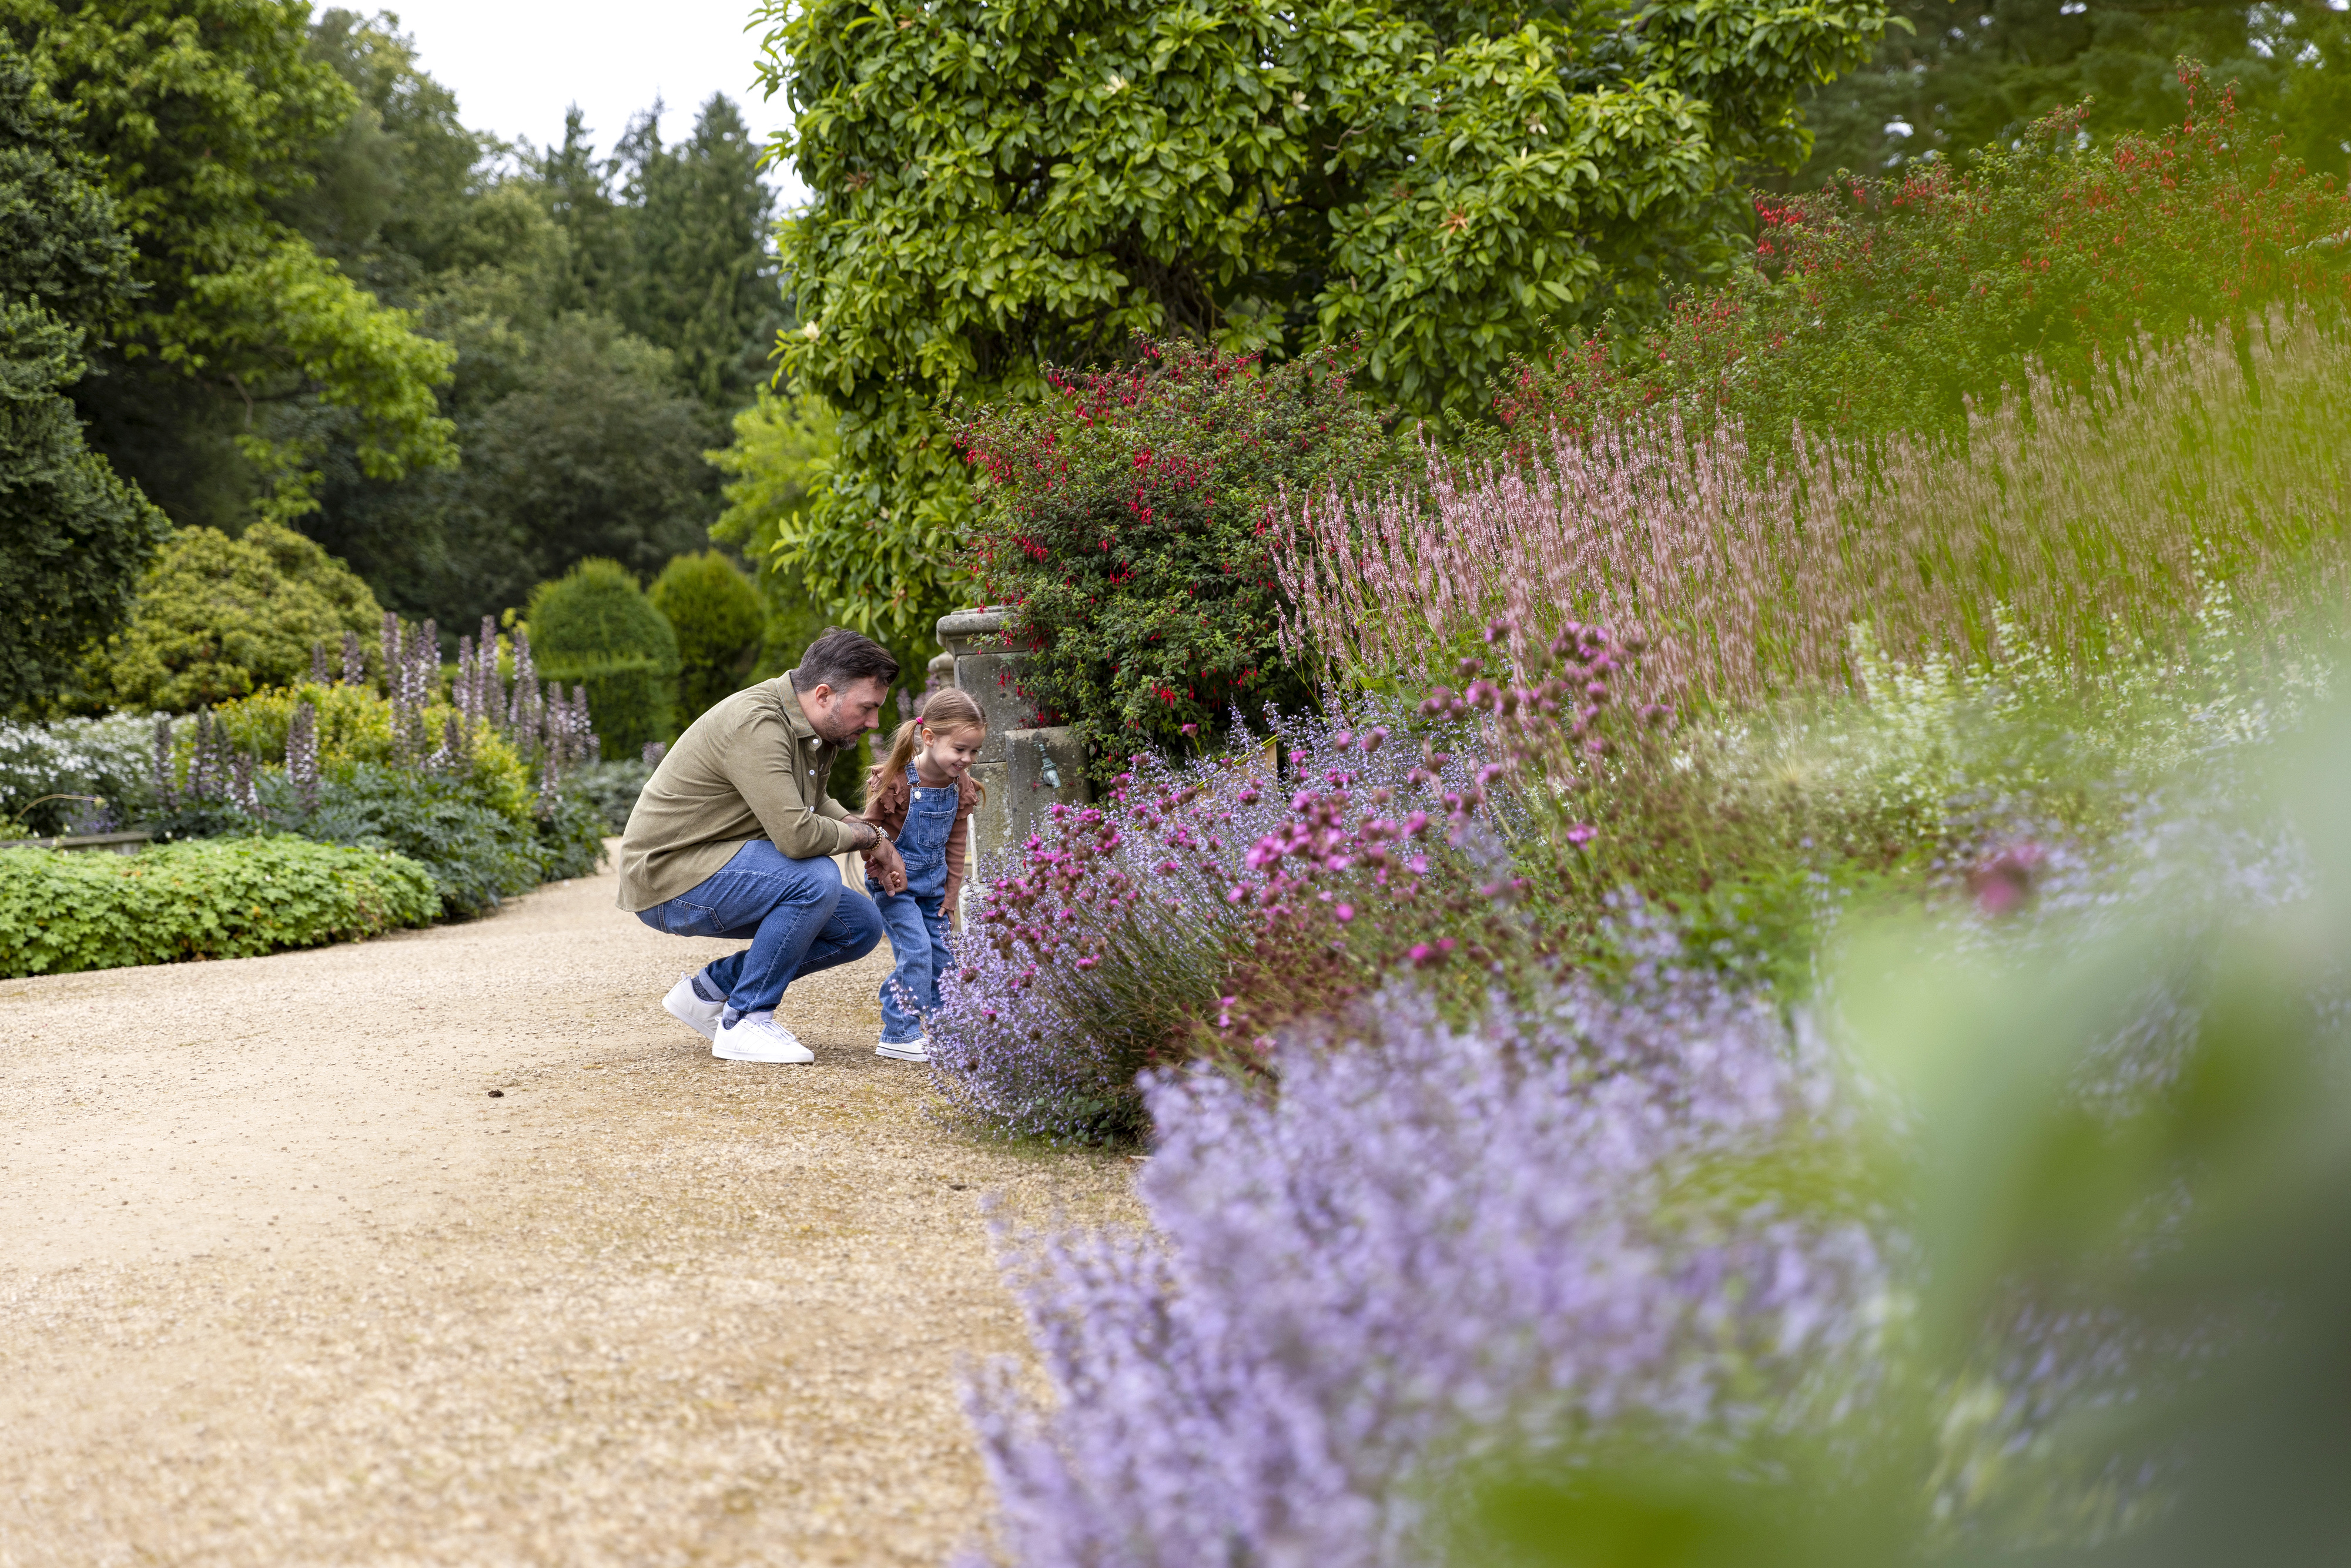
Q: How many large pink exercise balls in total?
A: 0